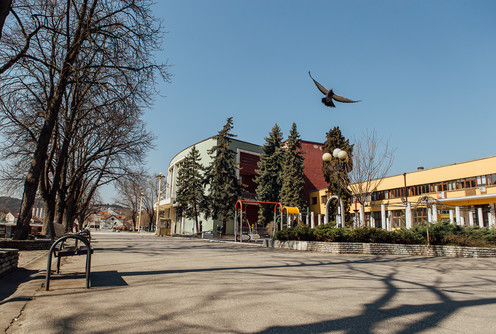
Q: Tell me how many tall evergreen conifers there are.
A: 5